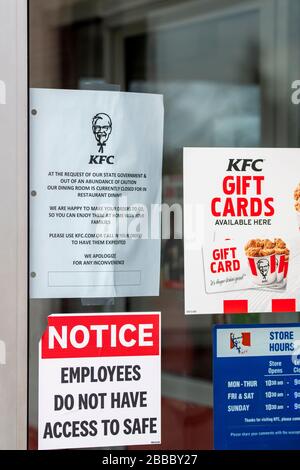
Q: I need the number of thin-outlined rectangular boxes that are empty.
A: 1